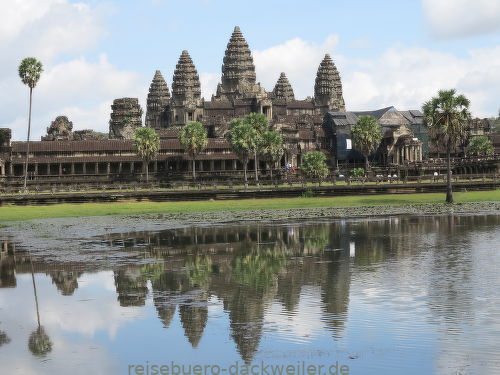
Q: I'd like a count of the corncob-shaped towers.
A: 5